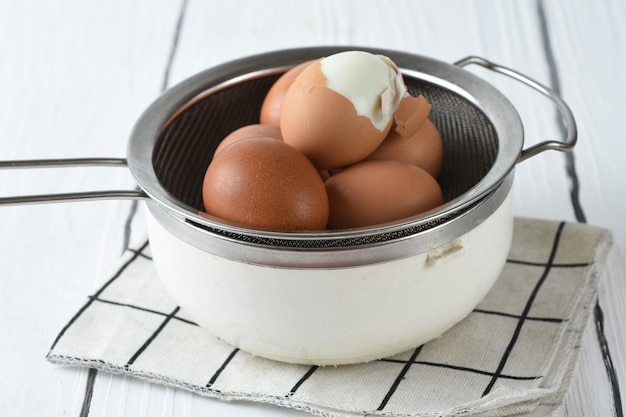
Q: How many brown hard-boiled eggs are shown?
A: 6